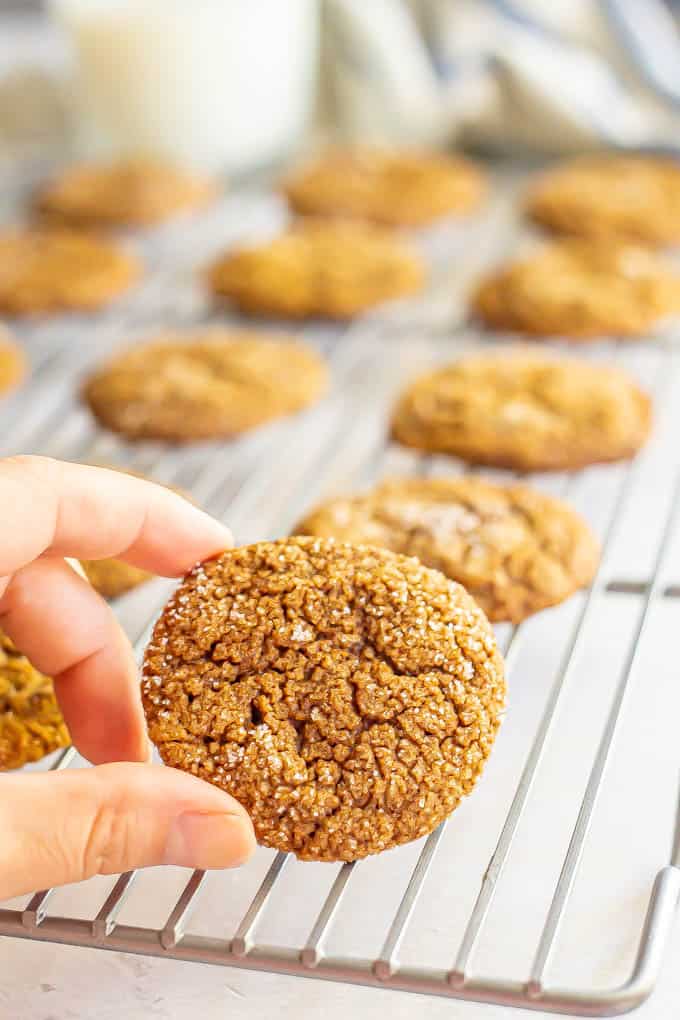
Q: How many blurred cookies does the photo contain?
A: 12